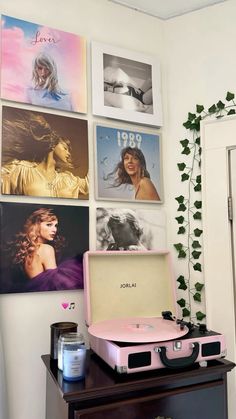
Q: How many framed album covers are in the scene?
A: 6